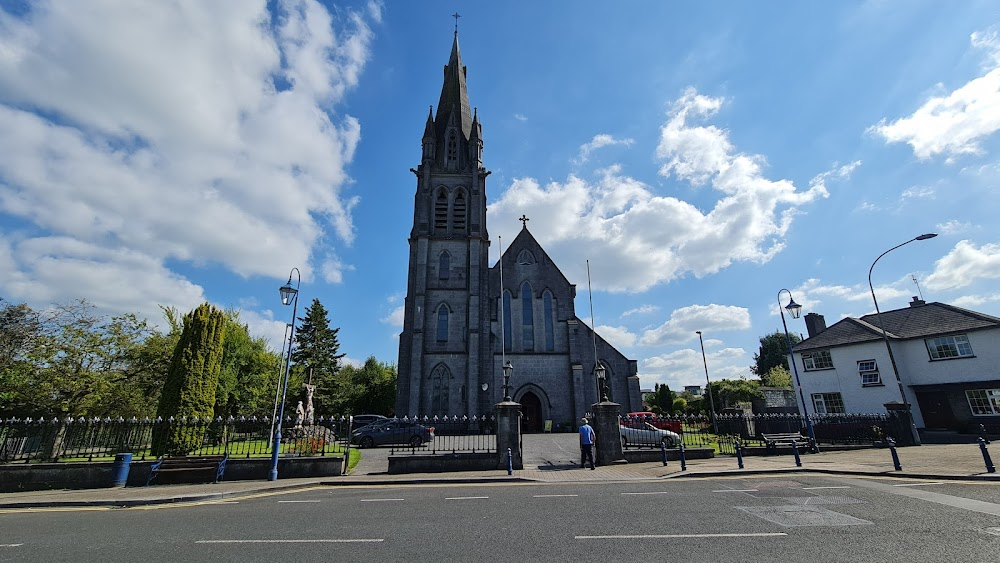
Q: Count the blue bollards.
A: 7